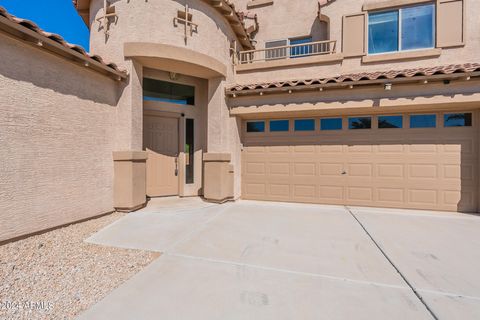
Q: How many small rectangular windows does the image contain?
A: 8